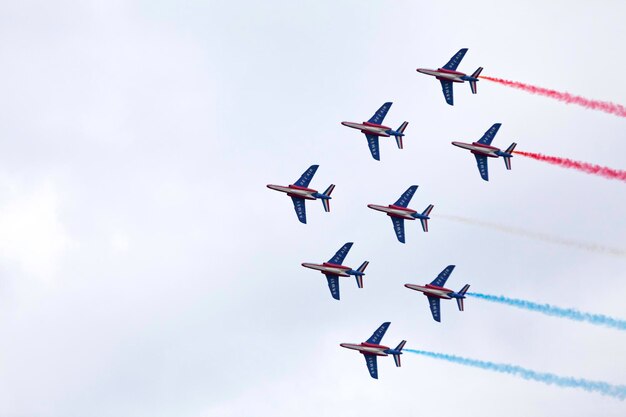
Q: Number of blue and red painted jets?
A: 8